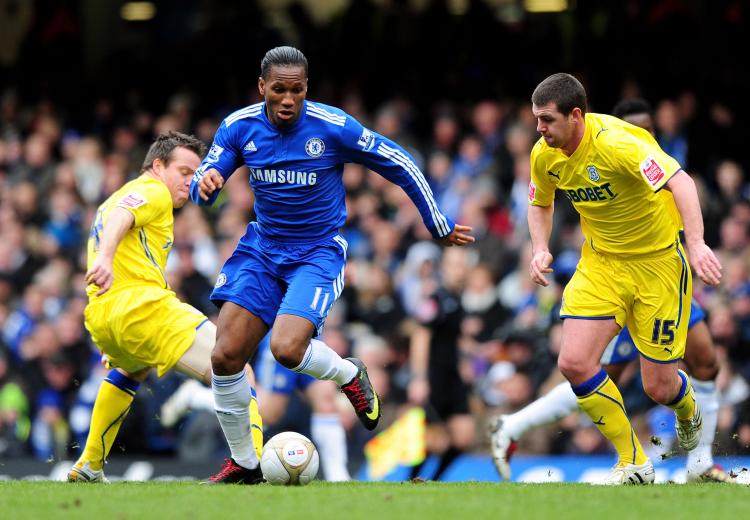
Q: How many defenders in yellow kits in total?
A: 2